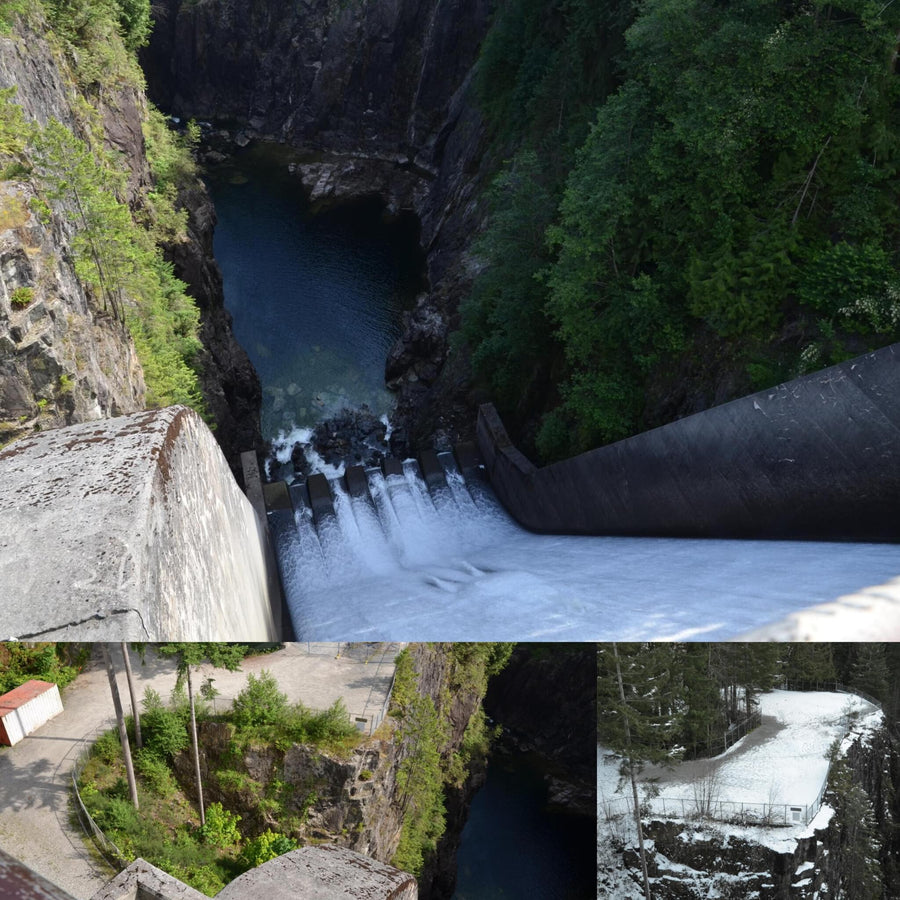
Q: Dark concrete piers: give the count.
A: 6